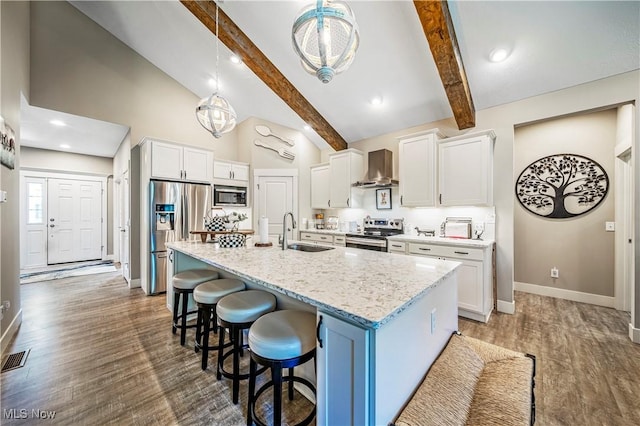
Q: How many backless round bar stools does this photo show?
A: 4